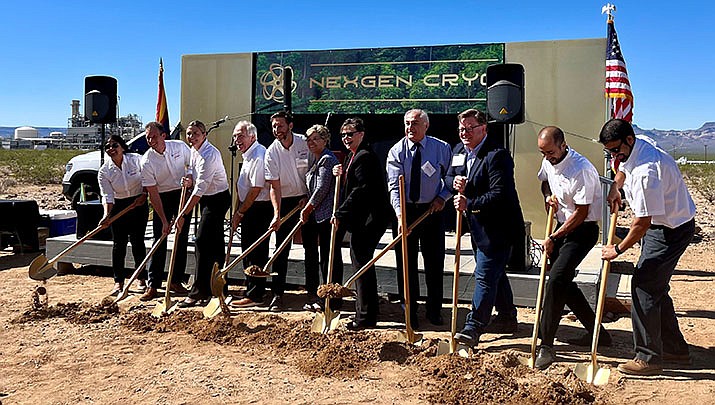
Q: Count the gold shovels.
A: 12